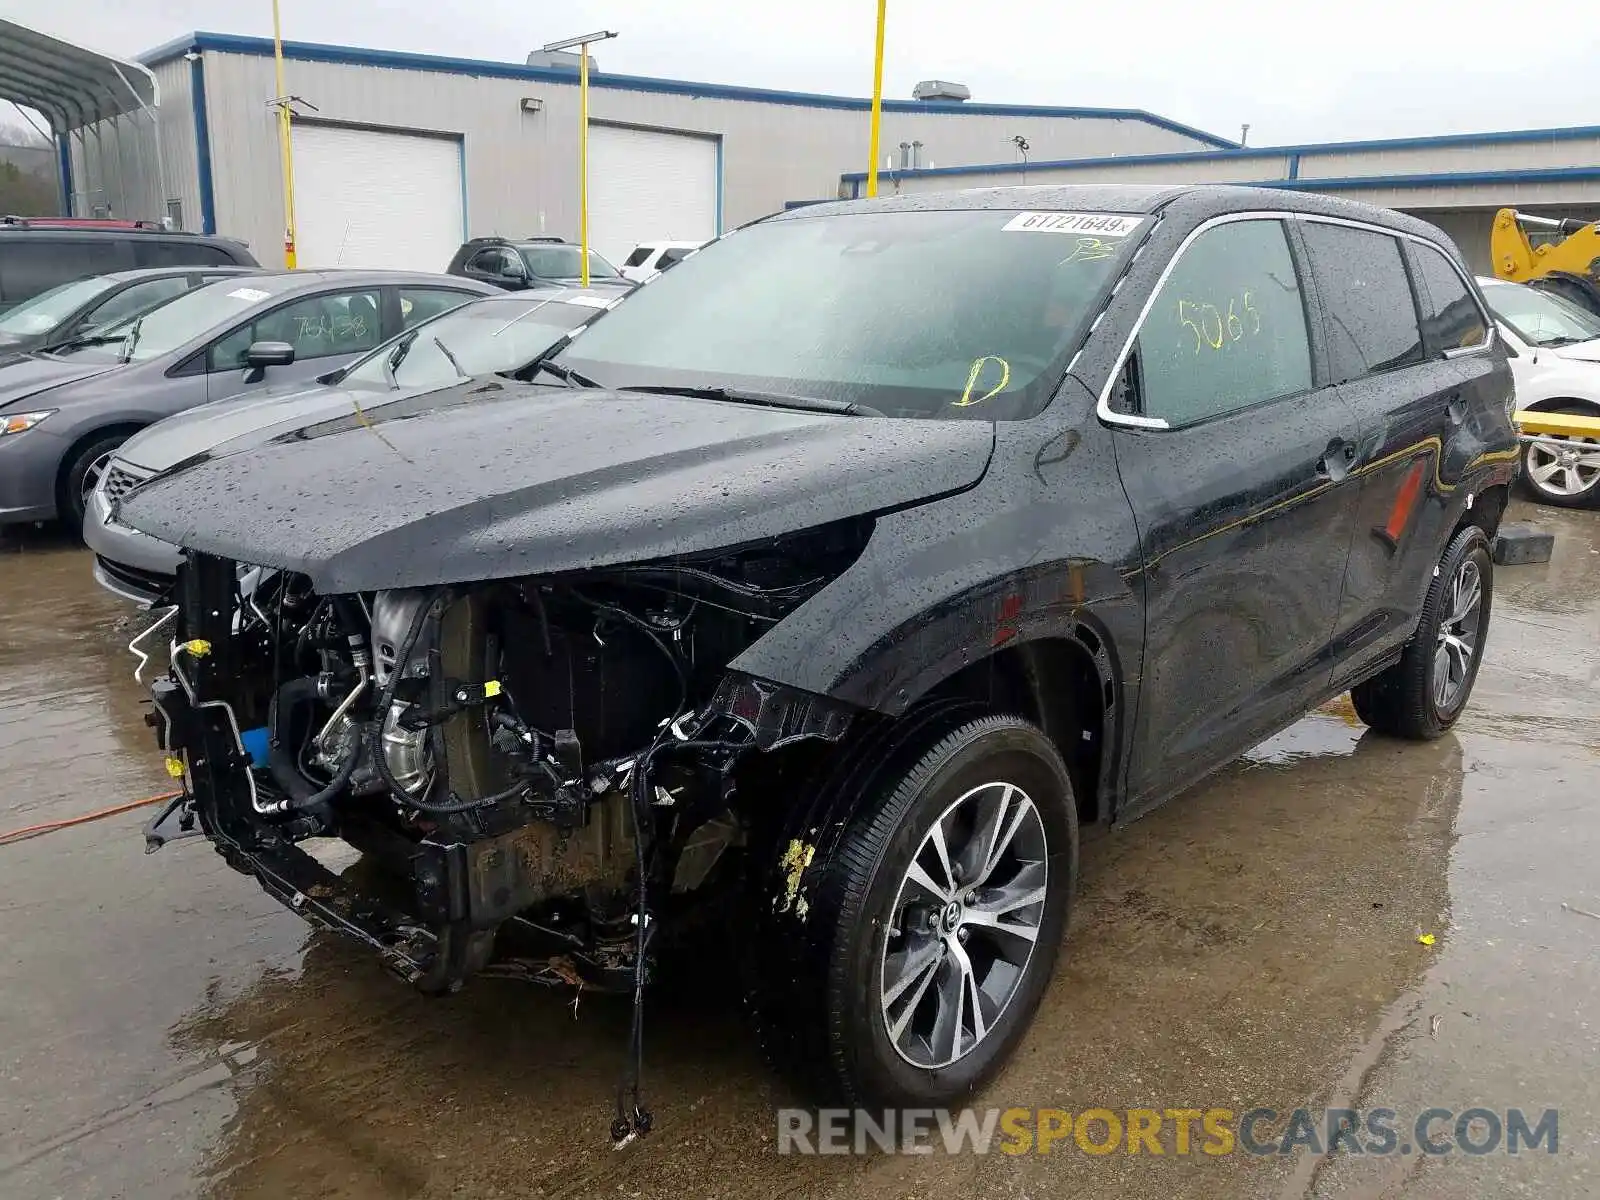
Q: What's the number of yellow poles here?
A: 3